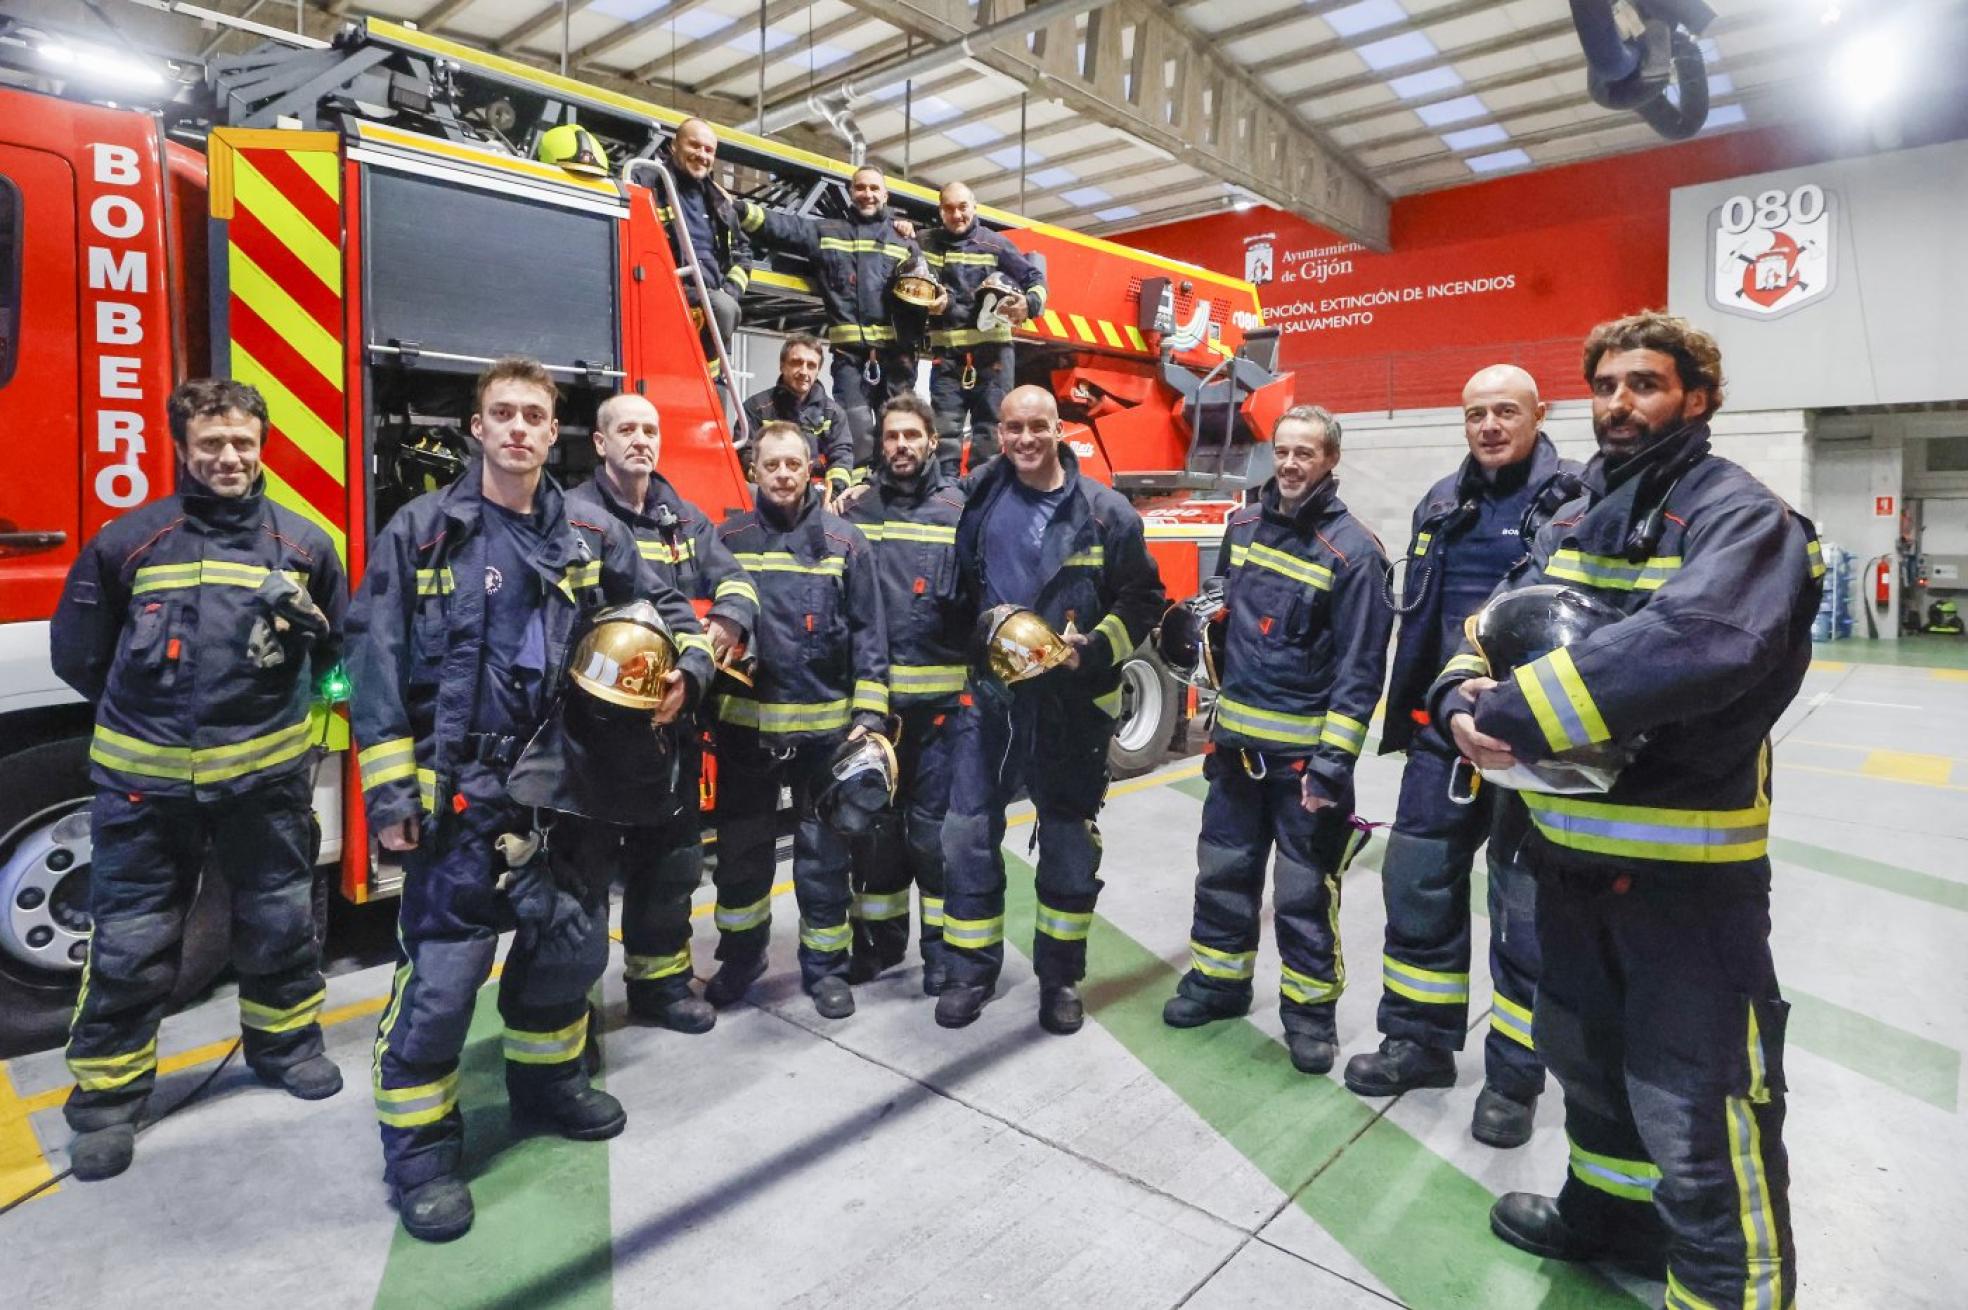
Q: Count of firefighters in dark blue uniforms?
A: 13